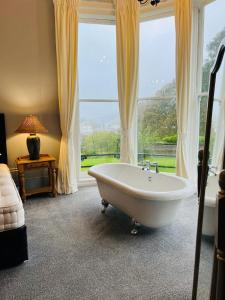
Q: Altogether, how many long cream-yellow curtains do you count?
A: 3